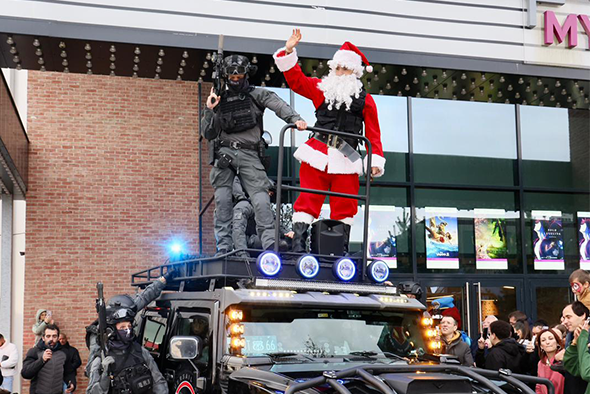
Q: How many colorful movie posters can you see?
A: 5